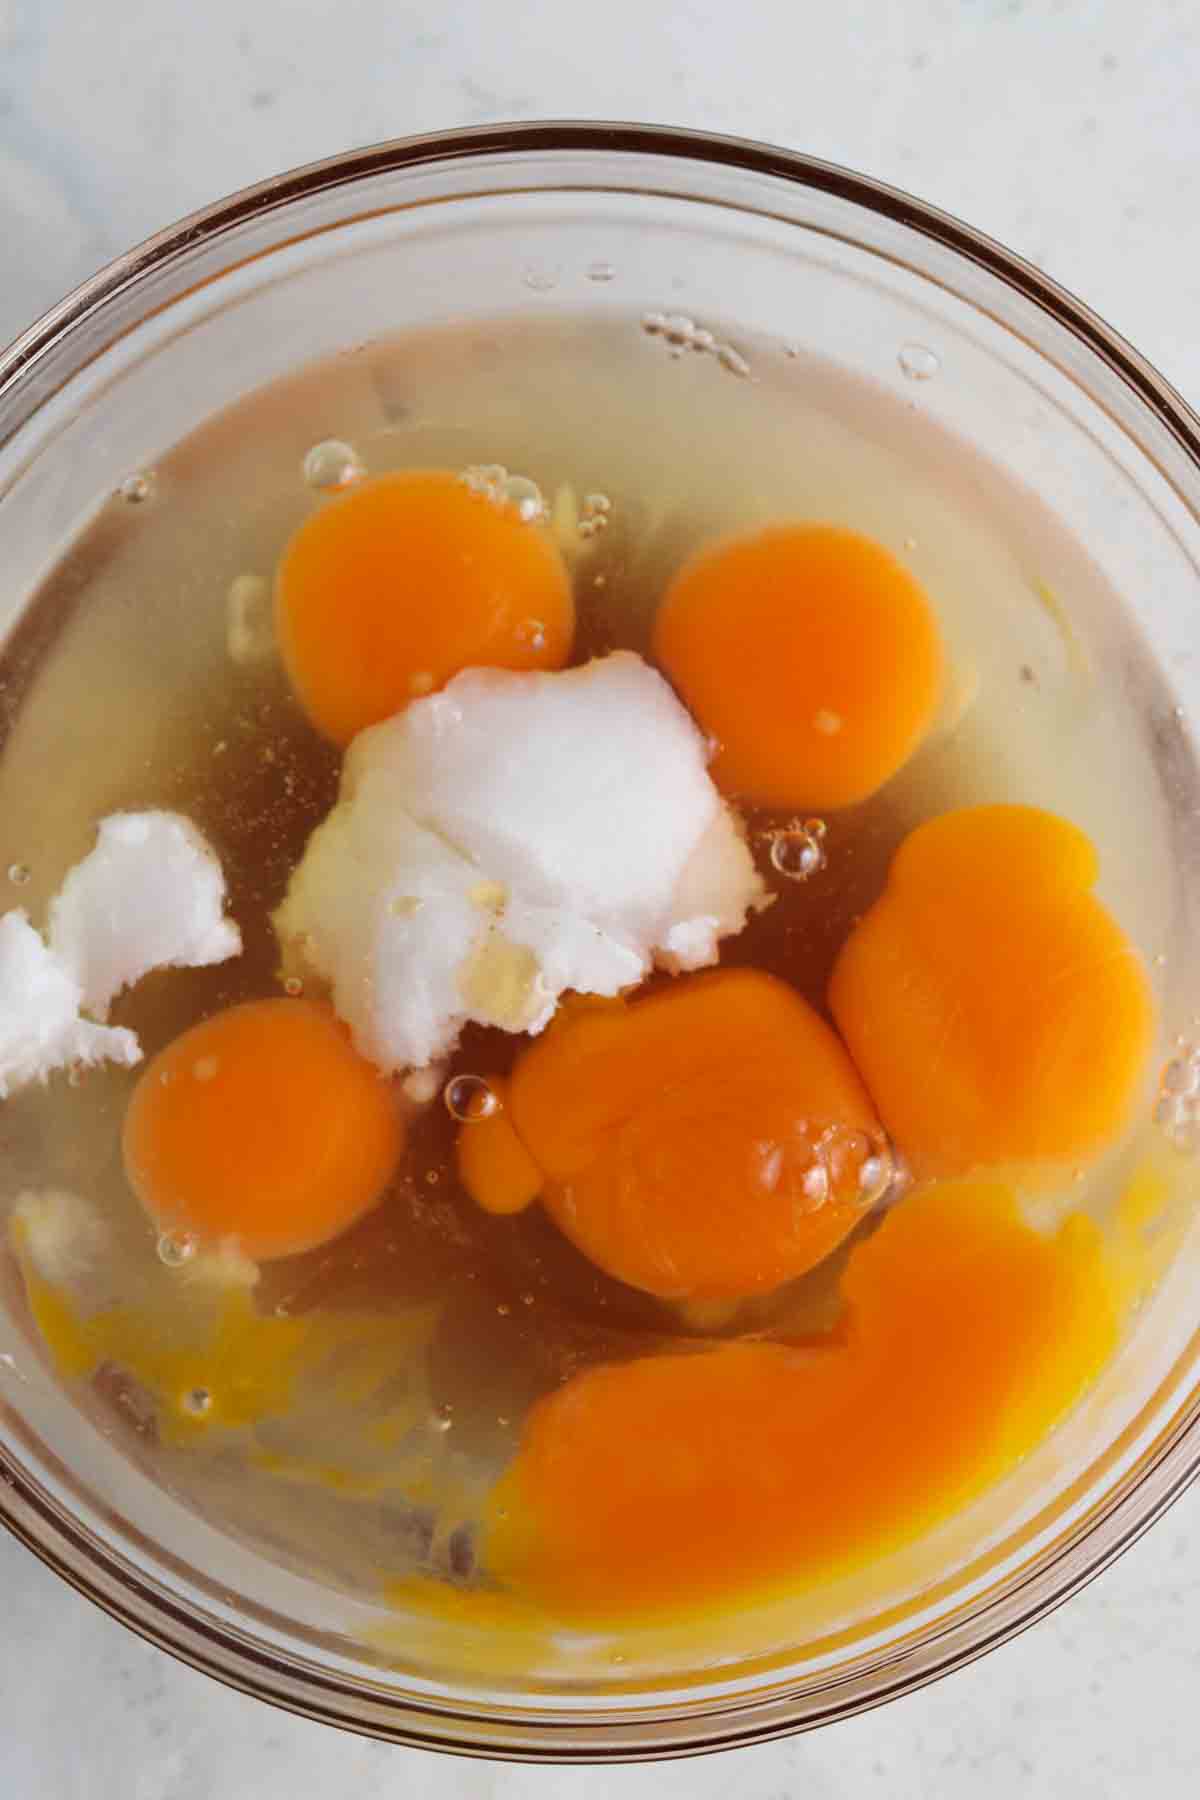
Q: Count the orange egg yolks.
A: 6